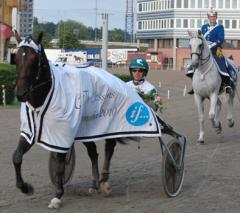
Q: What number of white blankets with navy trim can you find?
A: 1